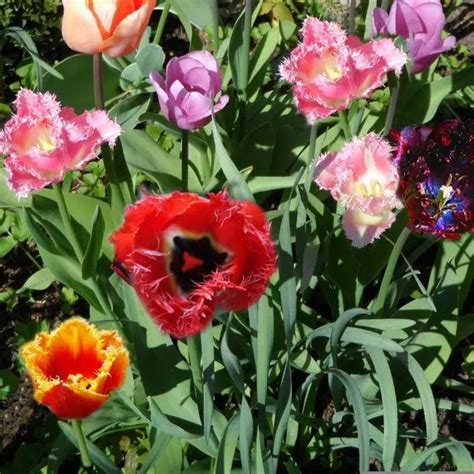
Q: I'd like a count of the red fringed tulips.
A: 1